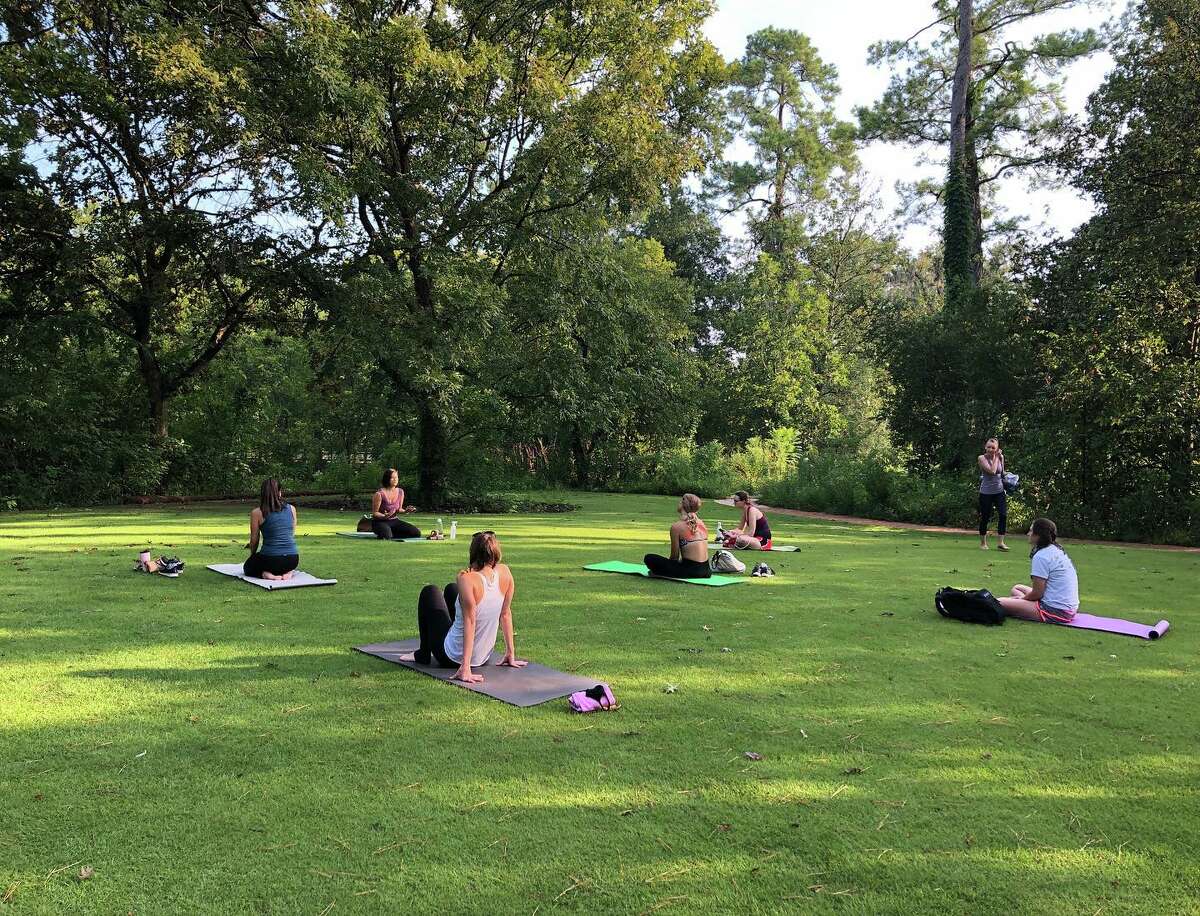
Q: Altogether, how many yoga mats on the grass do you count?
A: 6